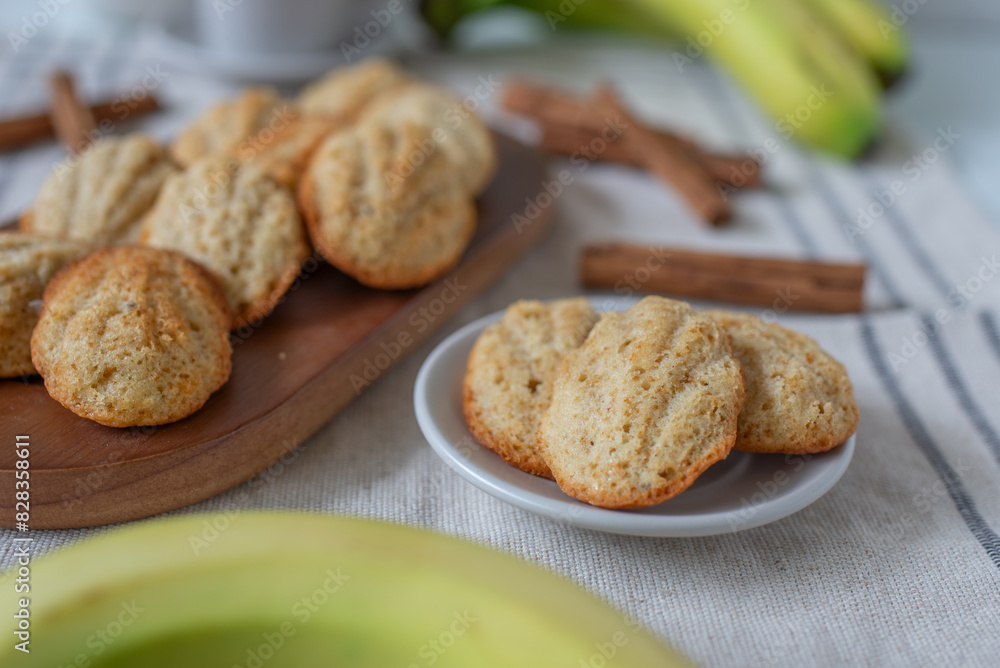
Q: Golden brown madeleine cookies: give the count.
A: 12